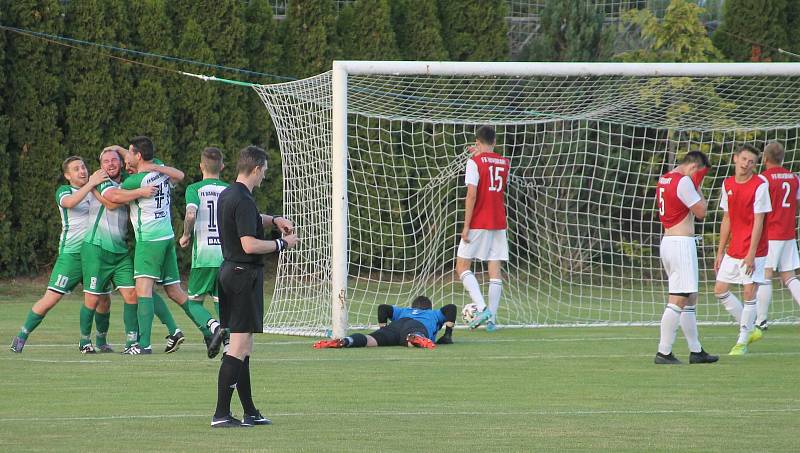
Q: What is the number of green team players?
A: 5